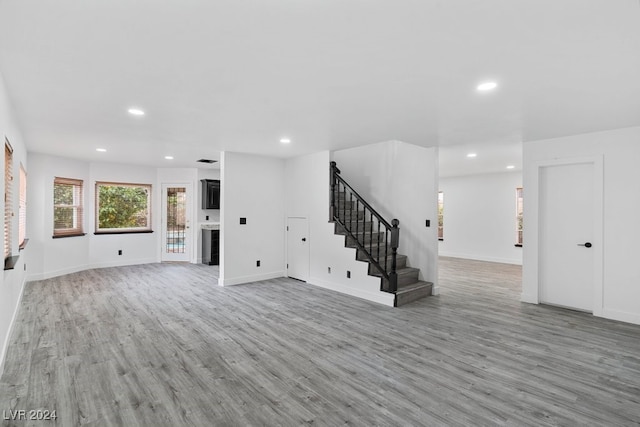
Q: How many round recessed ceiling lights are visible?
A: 7